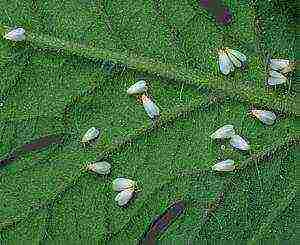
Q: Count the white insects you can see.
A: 15